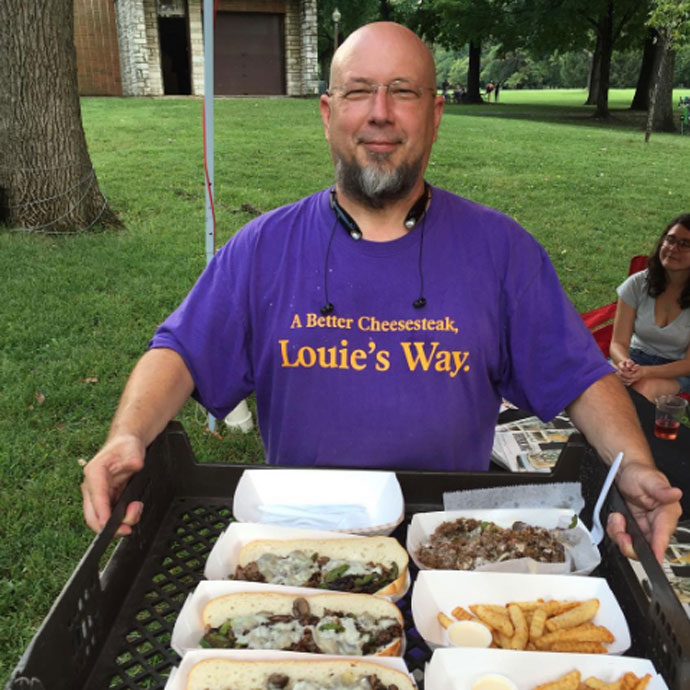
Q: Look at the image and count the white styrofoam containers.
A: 7